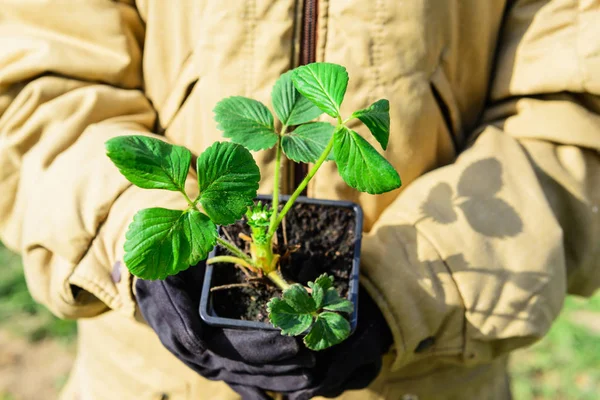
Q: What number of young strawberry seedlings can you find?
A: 1